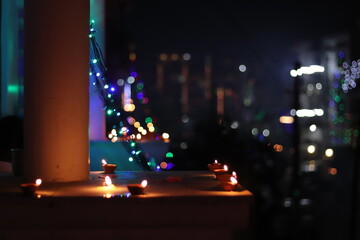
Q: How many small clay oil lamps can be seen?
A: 8